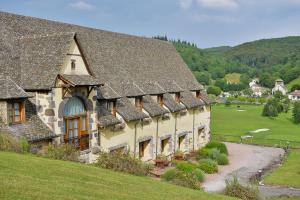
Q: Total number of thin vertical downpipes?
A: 4